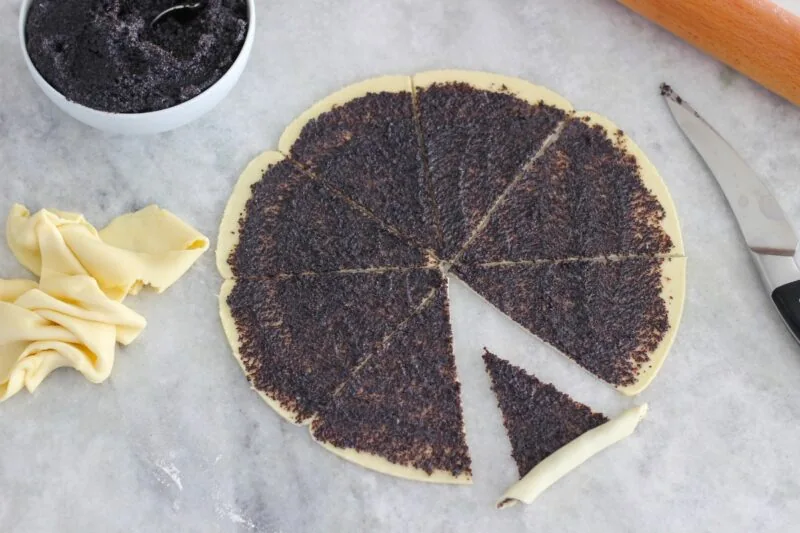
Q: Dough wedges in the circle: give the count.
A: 7